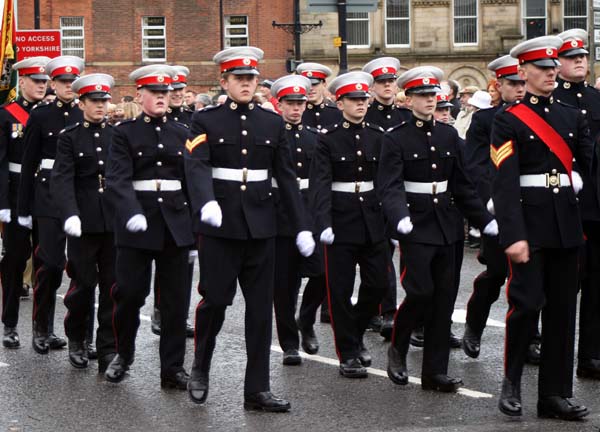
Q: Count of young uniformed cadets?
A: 15